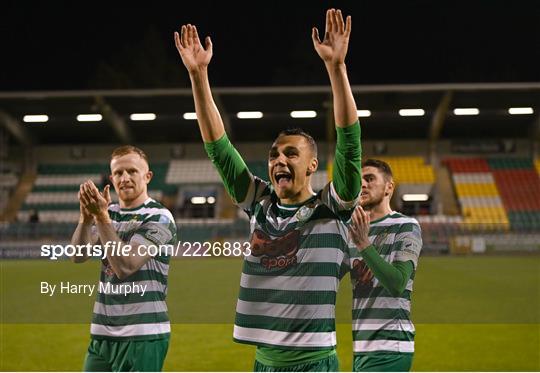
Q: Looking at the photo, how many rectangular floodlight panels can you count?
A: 10